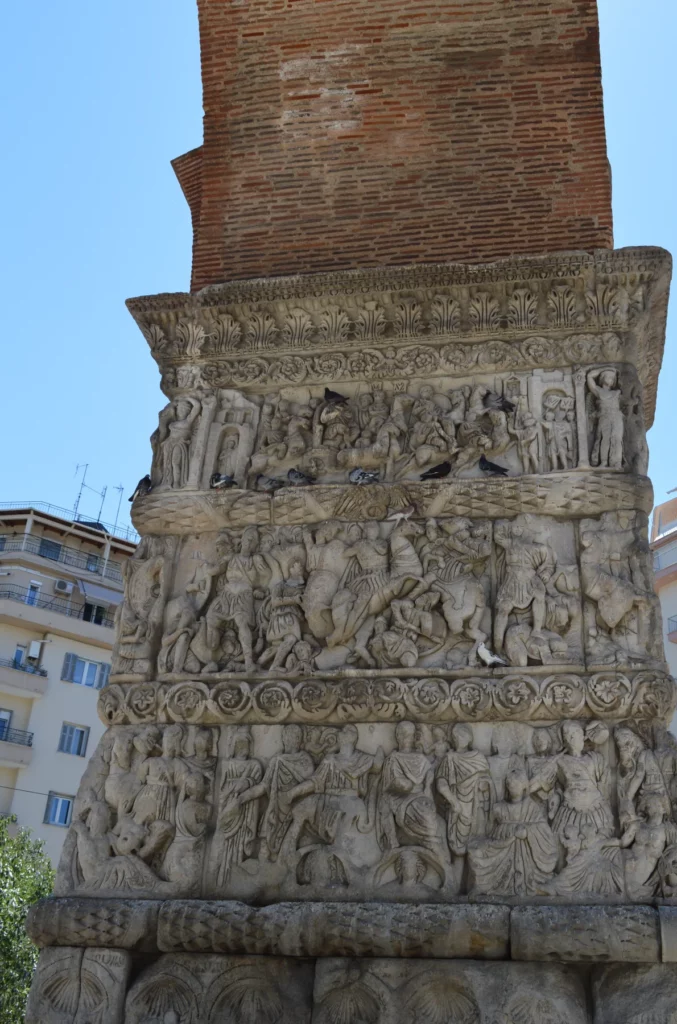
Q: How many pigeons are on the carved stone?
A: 11